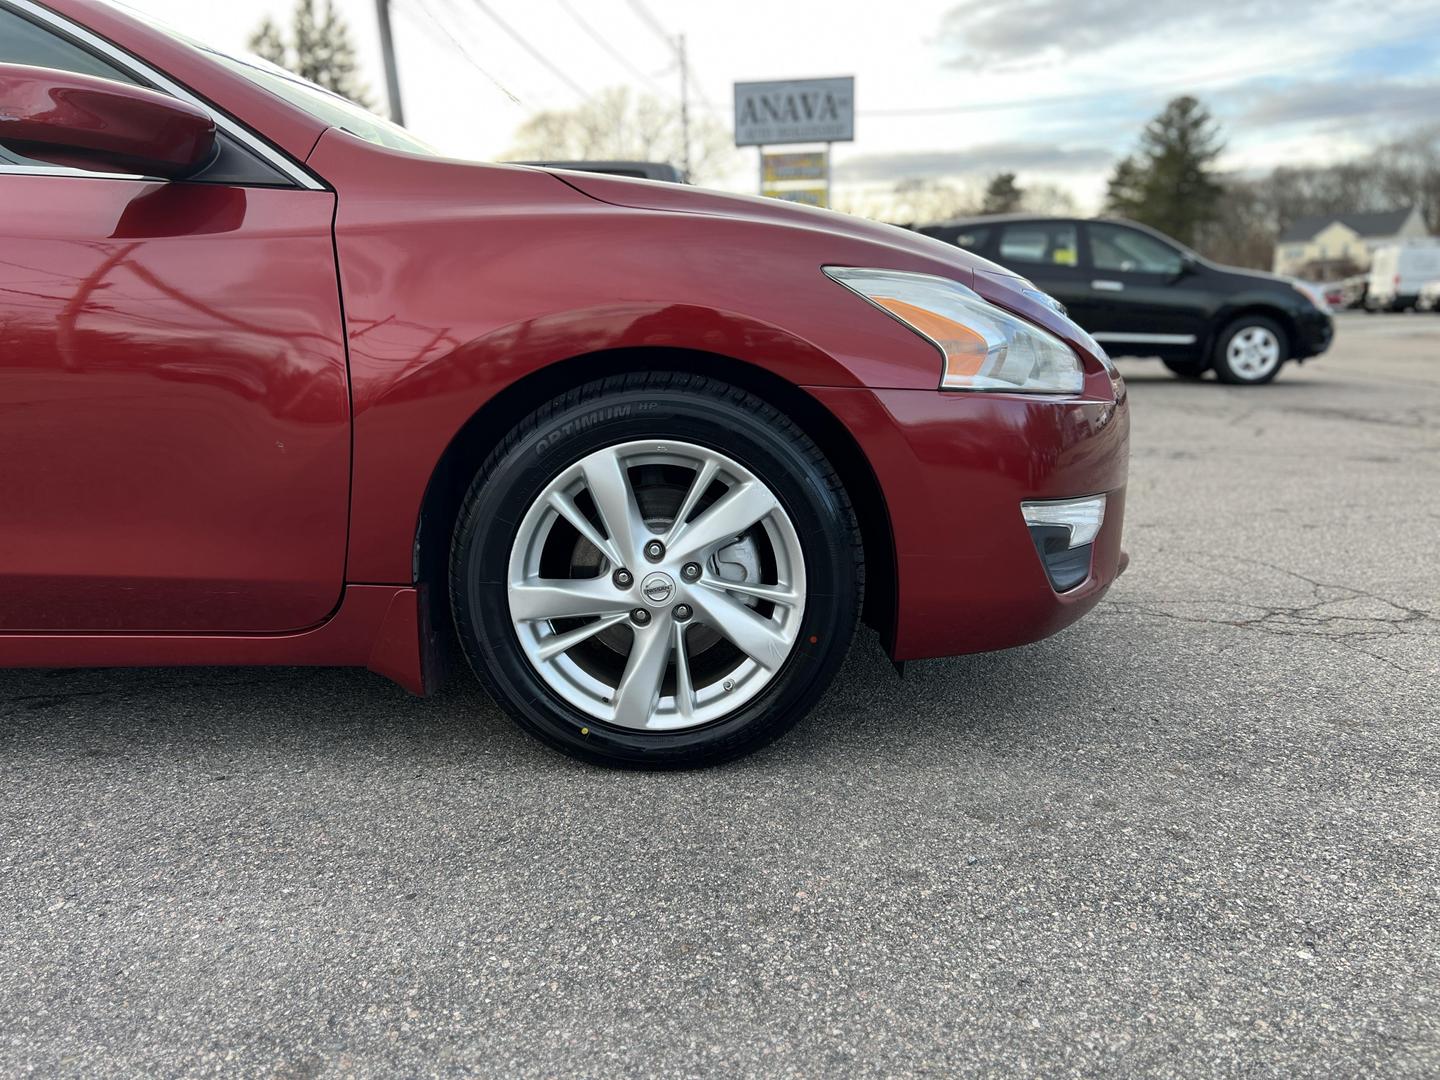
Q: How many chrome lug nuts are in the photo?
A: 5